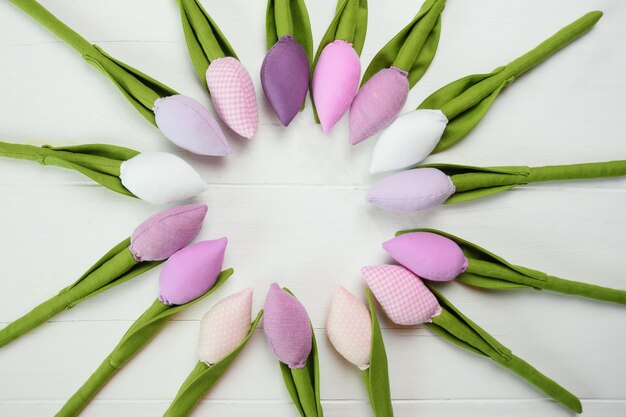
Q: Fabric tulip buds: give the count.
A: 15